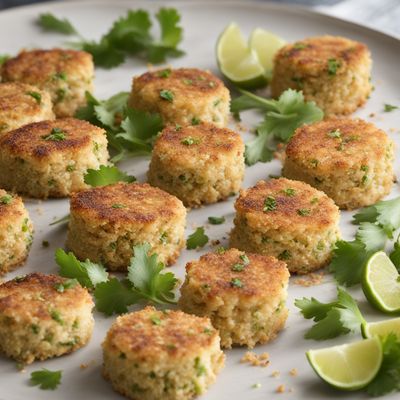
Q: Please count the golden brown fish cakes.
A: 13